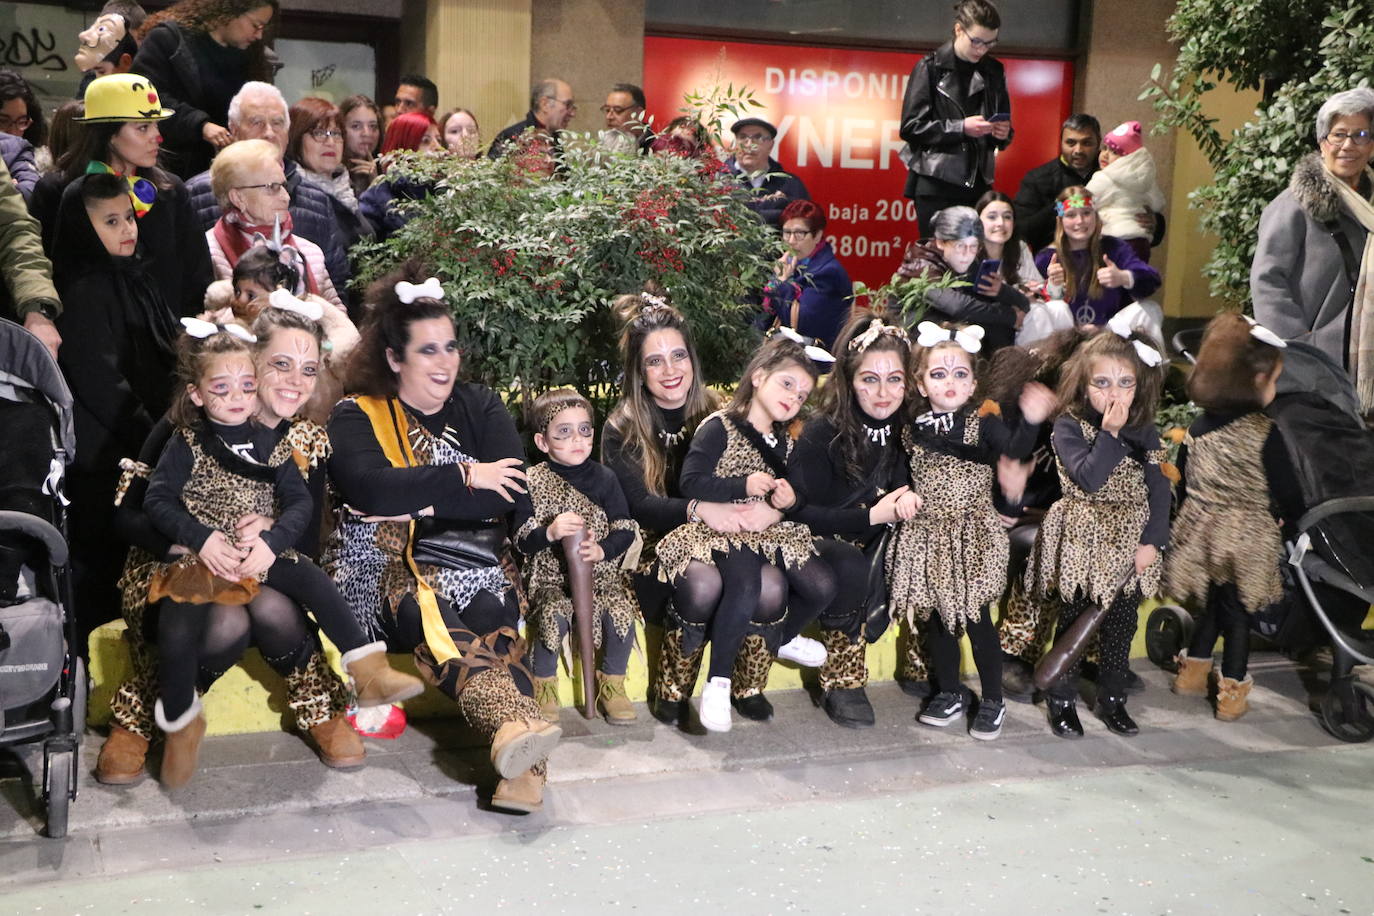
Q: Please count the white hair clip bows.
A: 7